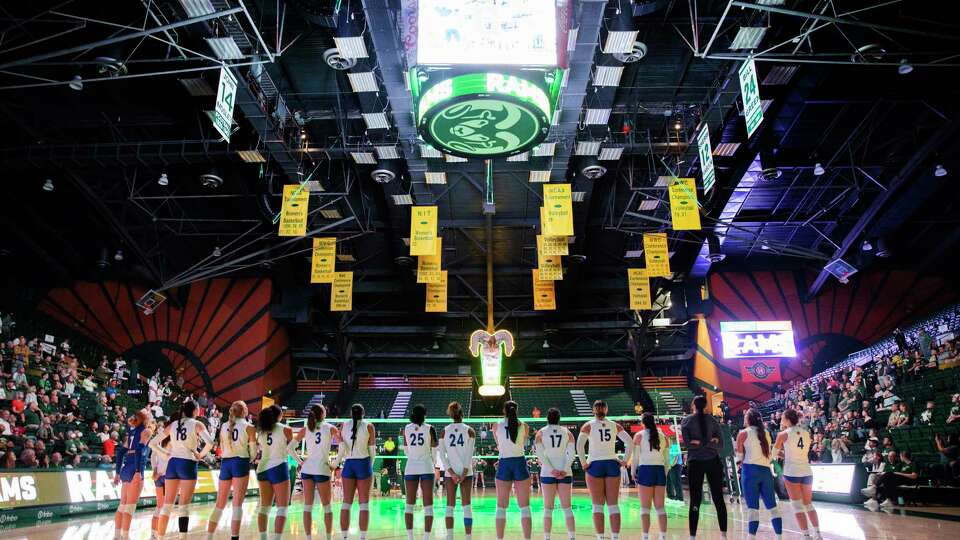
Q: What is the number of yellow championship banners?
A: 13